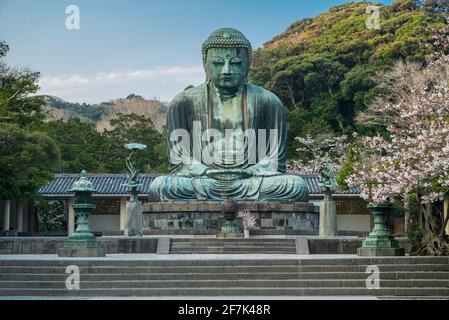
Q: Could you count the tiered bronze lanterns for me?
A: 2